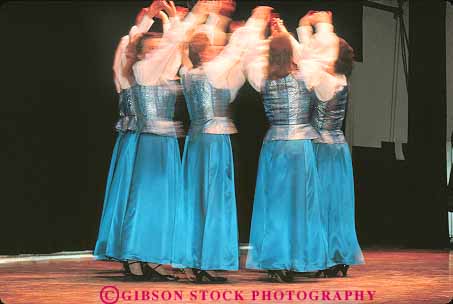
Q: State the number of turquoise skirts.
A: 5